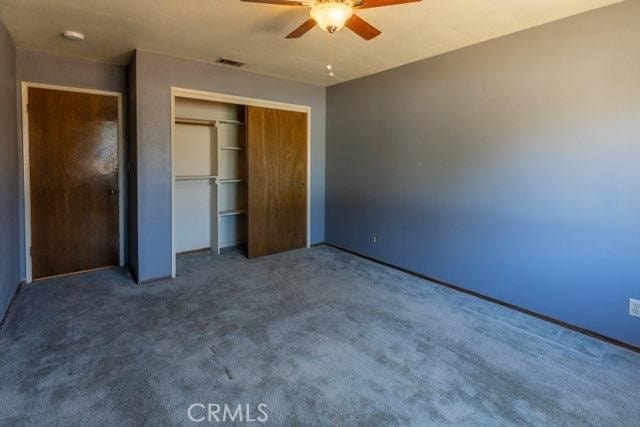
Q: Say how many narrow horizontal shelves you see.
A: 4